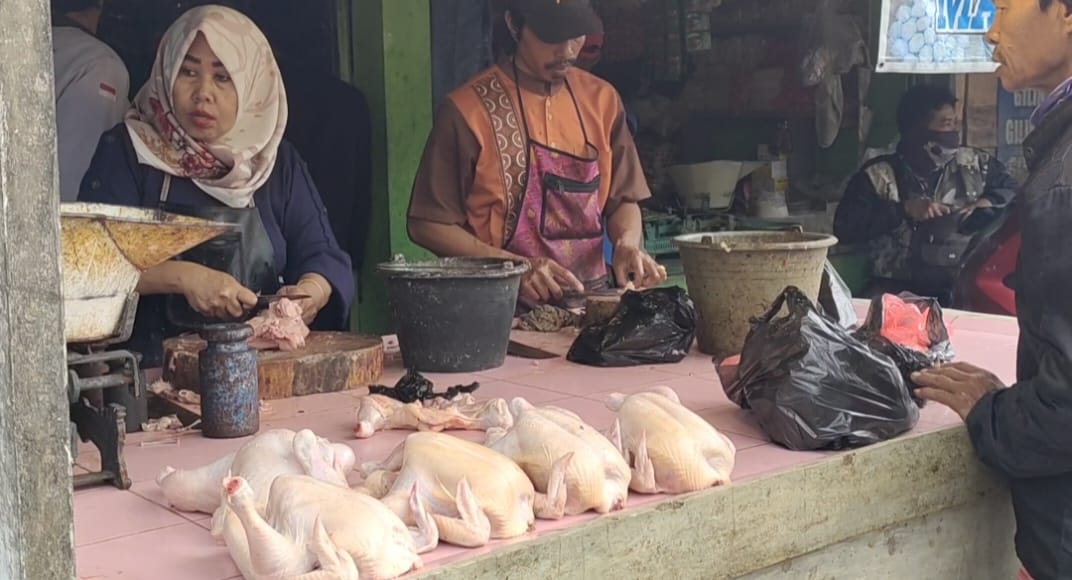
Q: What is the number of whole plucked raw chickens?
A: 5